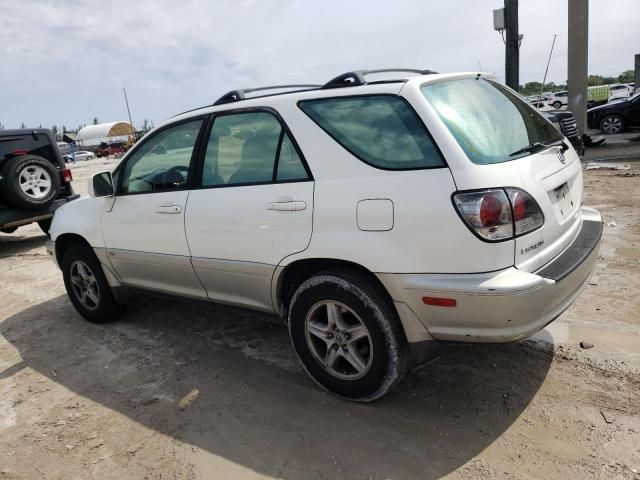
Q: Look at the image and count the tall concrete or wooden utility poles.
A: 2